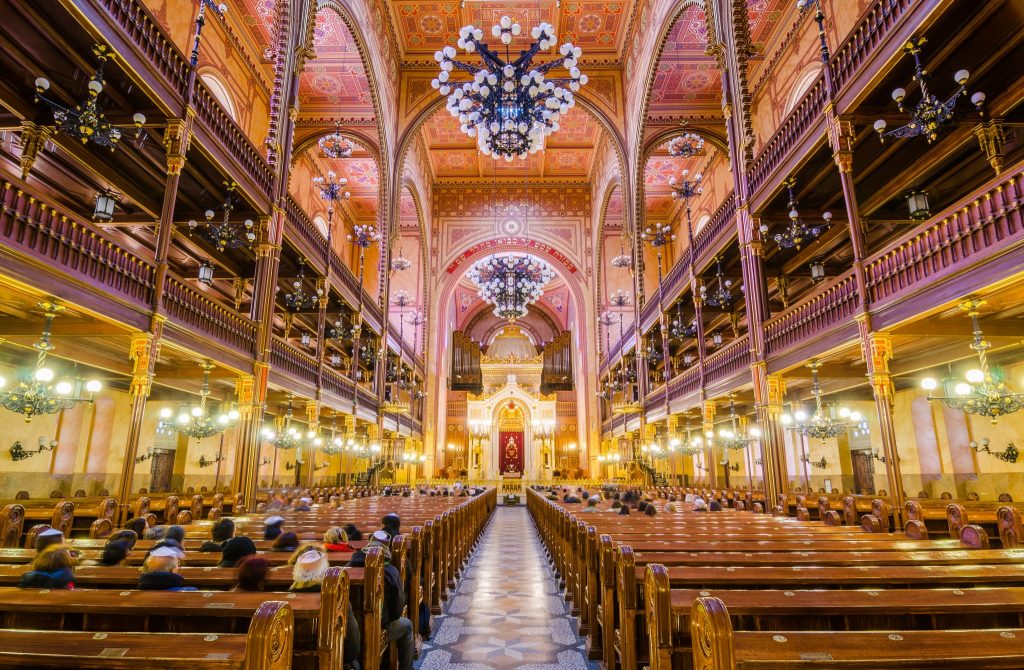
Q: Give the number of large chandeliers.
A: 2